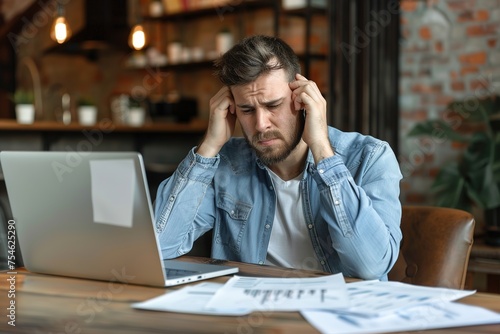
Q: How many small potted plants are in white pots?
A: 3